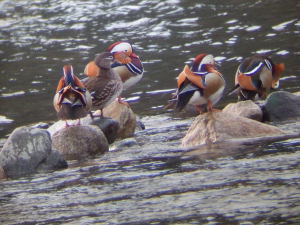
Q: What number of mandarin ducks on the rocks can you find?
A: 5